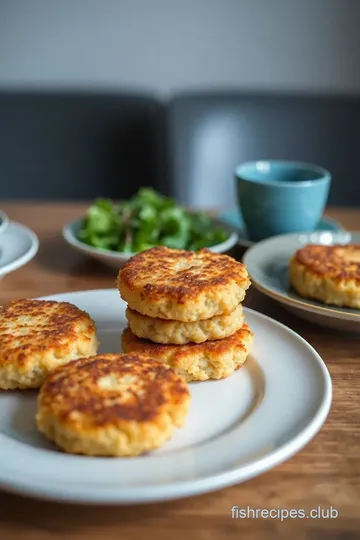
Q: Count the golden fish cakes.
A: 6